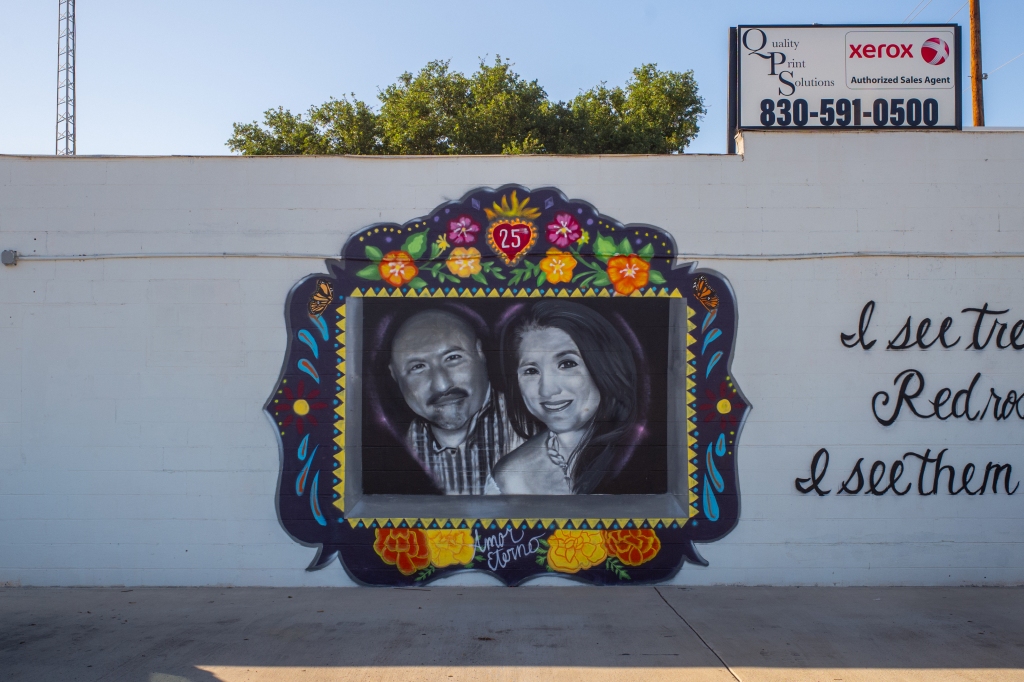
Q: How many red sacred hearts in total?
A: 1